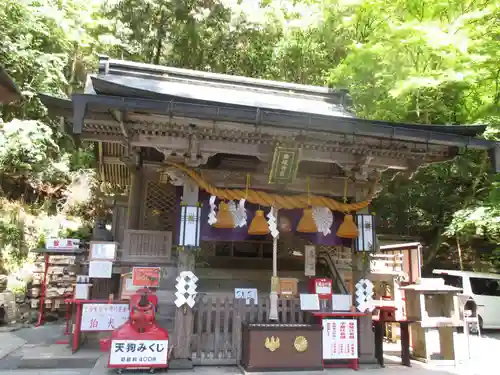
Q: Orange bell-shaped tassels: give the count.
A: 4